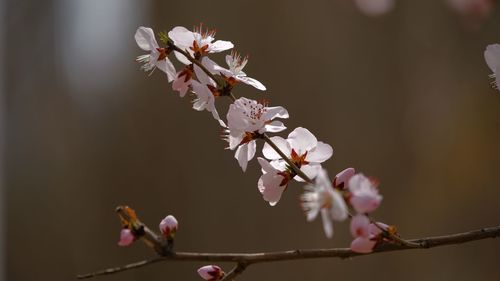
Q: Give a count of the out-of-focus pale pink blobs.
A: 2